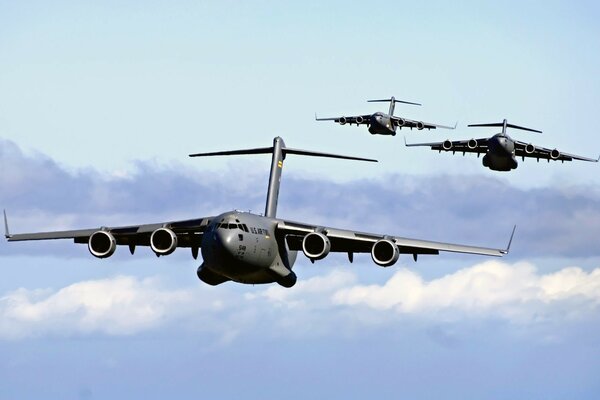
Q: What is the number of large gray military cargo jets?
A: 3